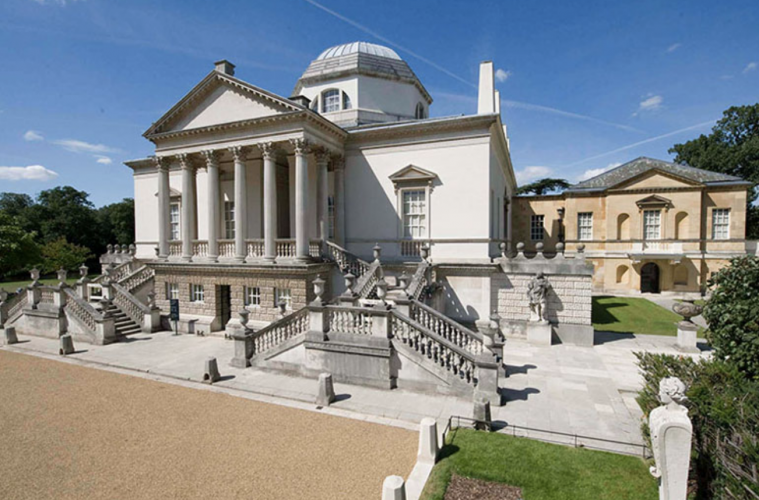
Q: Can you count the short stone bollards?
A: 7